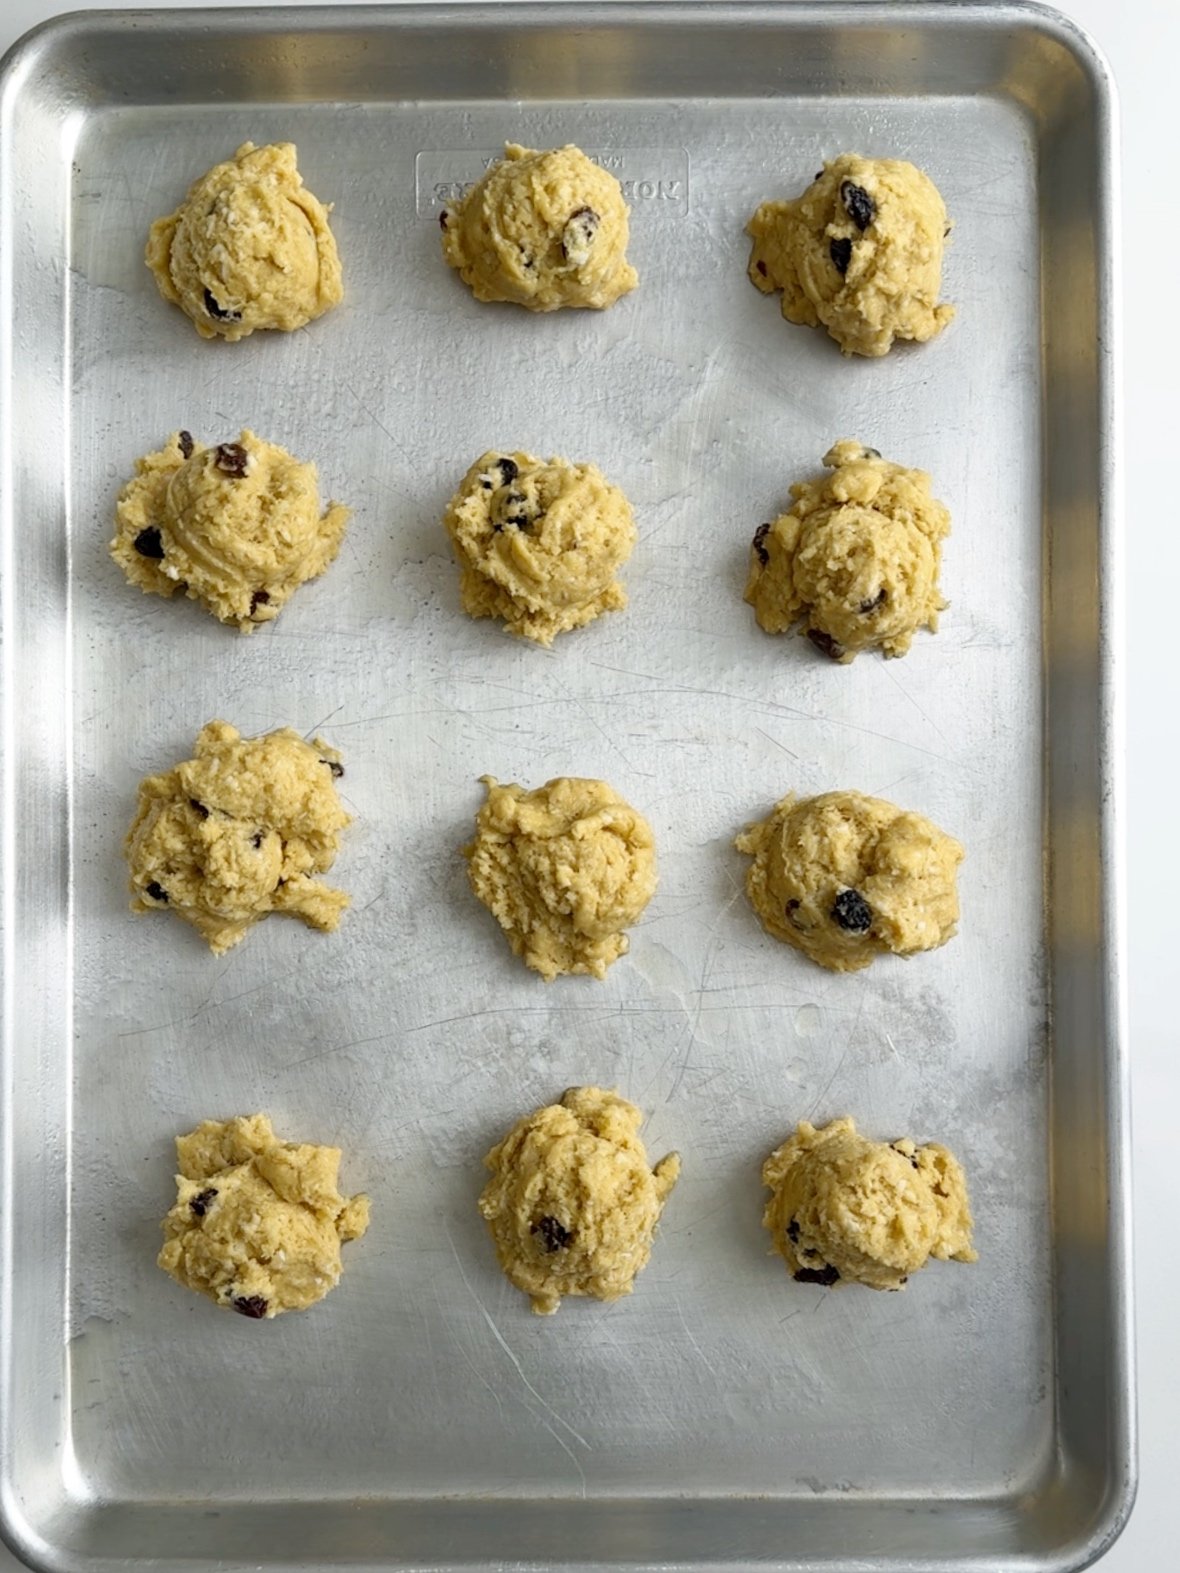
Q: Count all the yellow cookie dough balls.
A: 12